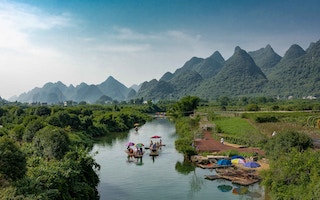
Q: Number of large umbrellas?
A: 4